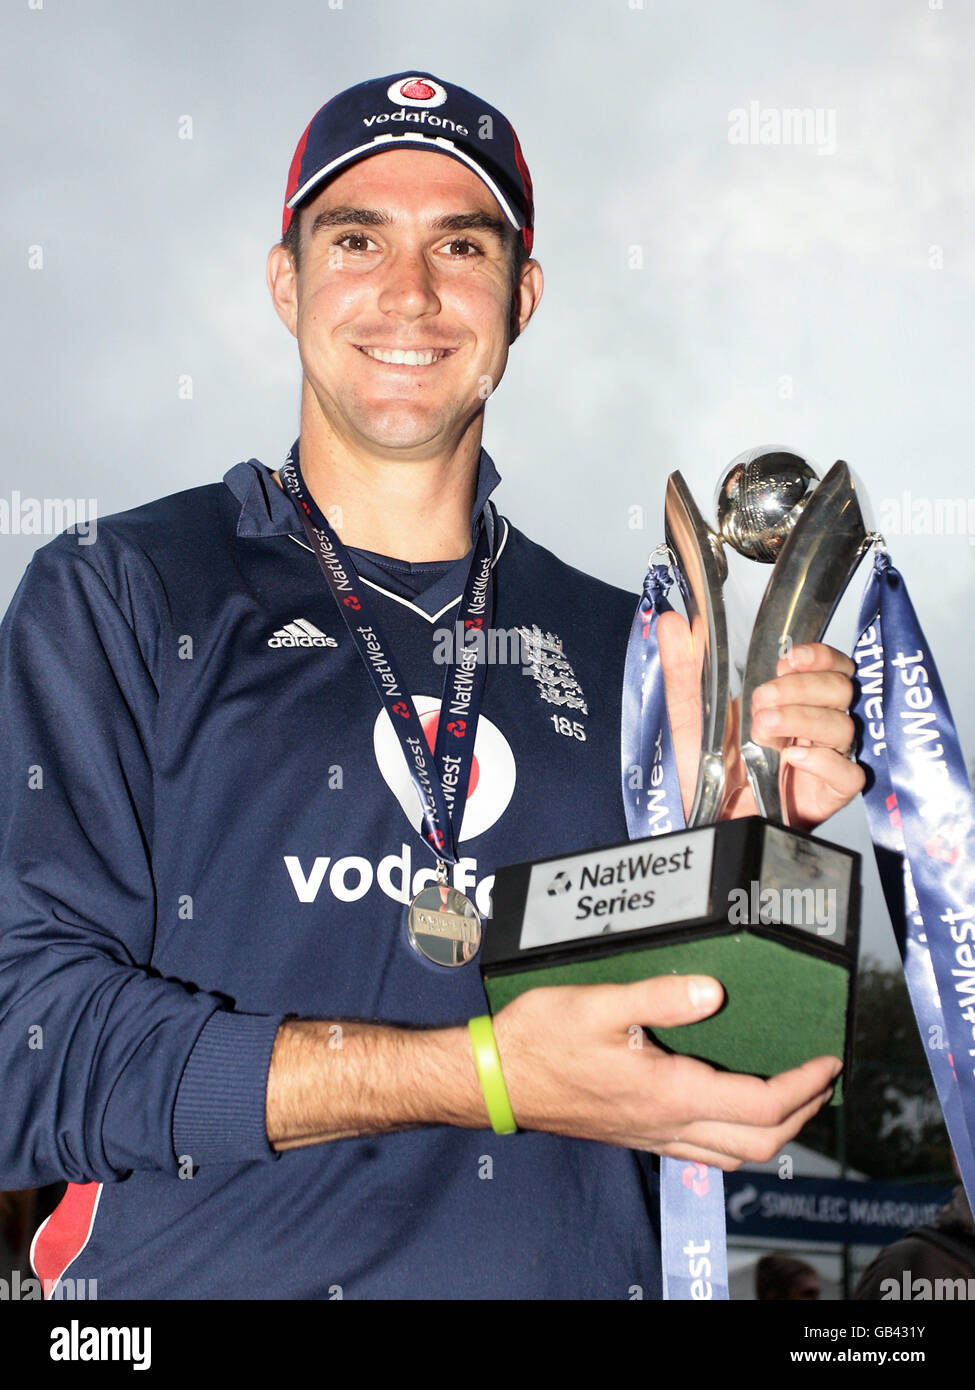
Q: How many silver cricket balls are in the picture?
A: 1